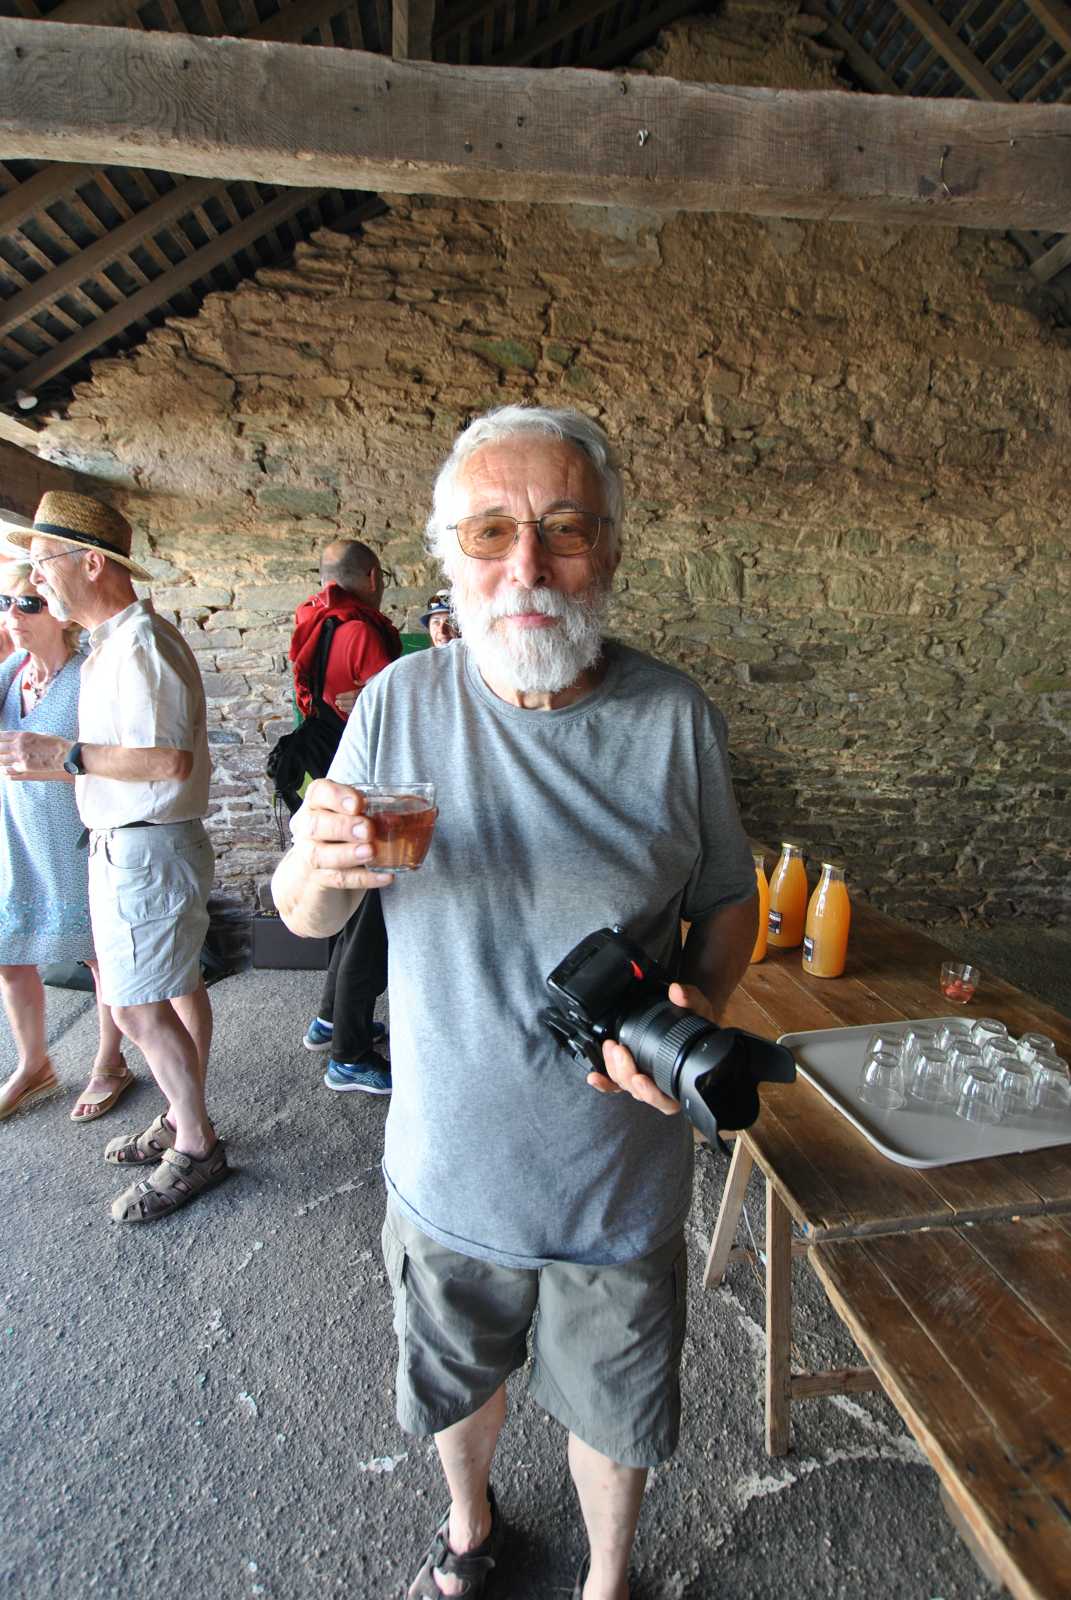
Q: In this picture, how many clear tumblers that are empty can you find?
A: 12